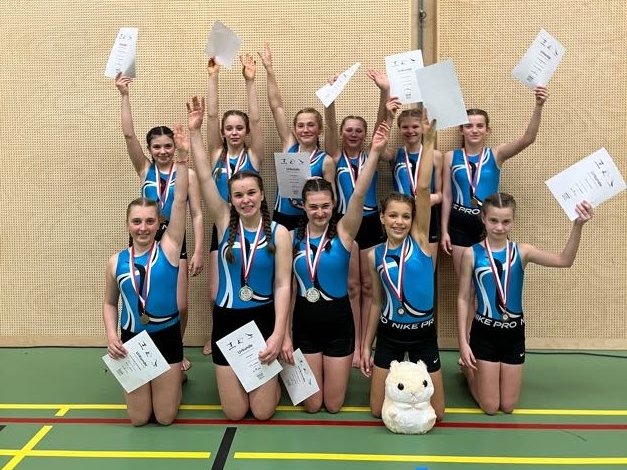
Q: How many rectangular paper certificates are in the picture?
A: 11